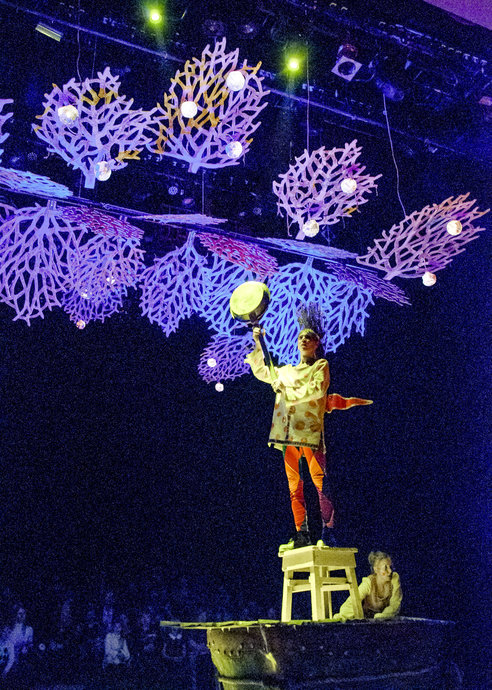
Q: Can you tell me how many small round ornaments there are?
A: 14